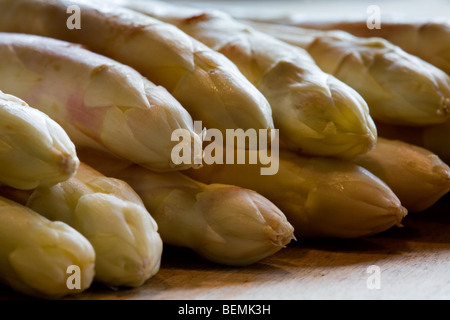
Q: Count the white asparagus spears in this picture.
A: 11